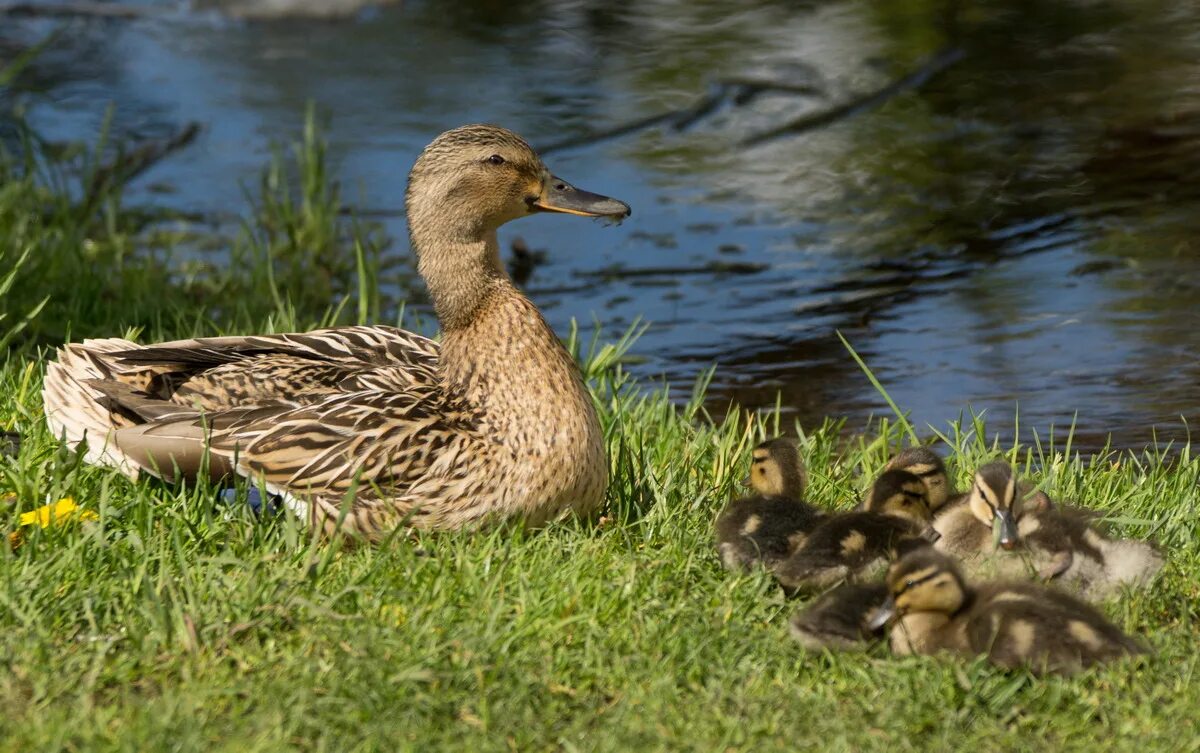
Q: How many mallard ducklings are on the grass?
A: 6